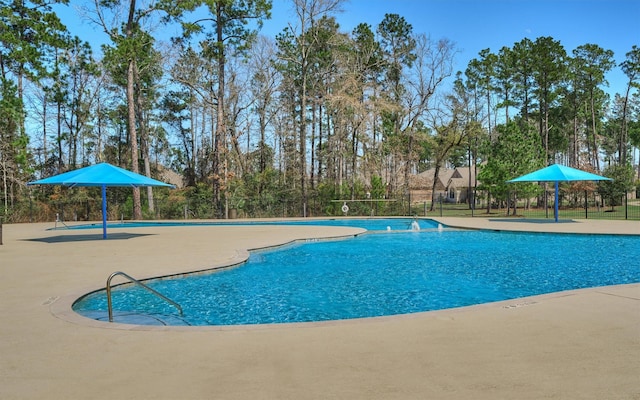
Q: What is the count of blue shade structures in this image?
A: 2